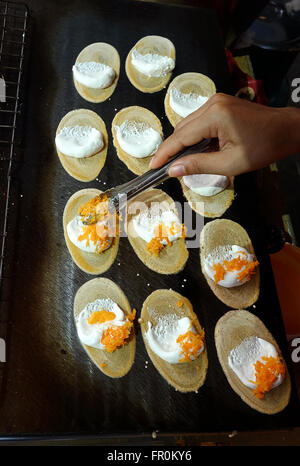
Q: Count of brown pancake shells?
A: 12